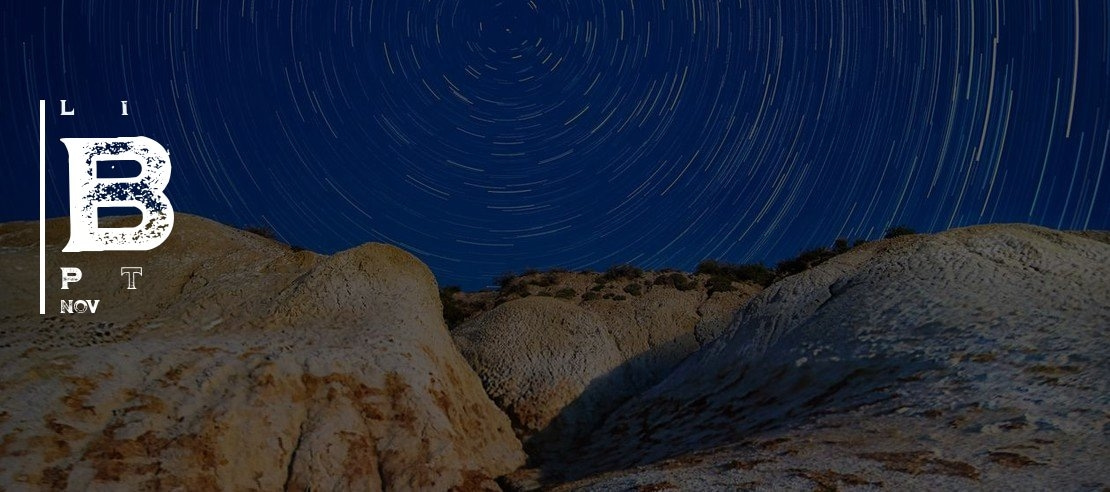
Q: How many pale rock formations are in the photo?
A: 3